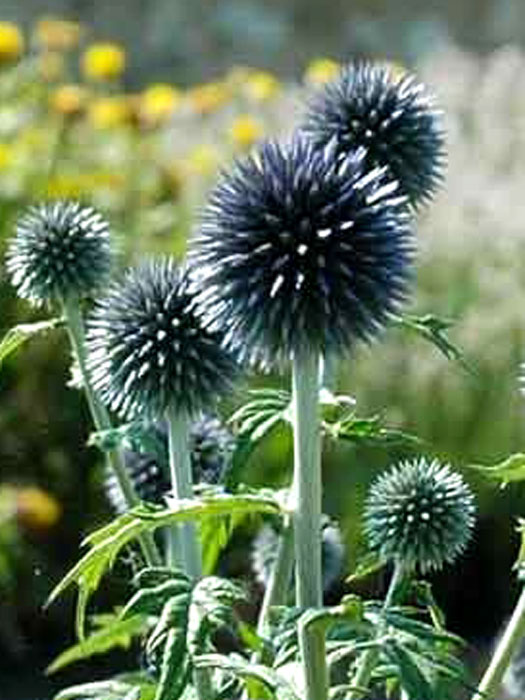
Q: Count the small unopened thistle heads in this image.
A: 2